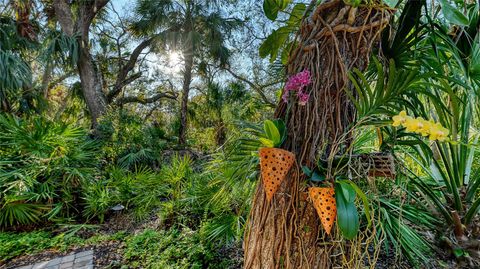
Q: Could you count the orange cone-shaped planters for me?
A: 2